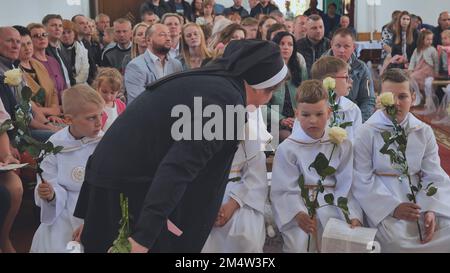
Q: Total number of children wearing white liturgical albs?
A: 5